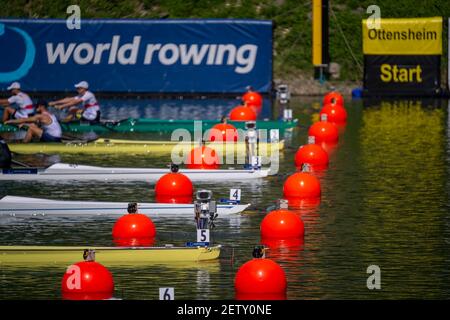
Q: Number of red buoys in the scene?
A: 14